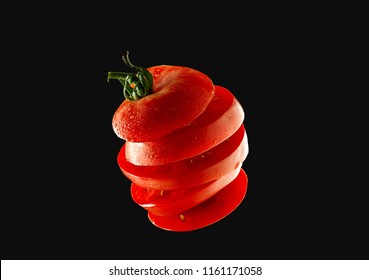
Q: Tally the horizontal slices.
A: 5